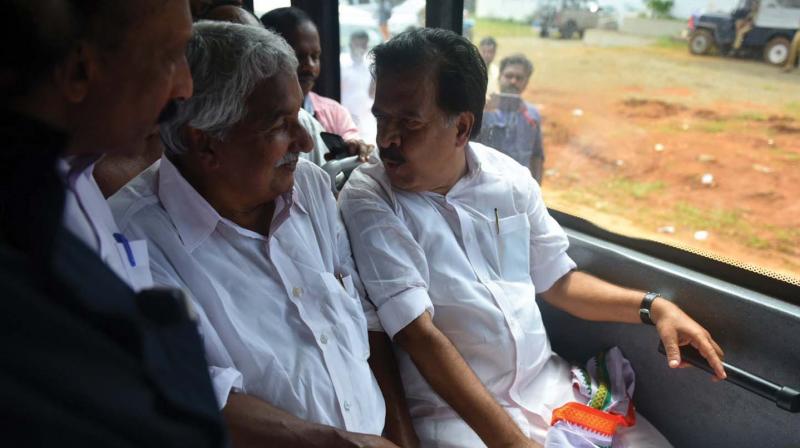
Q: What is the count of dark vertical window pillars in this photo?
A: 2